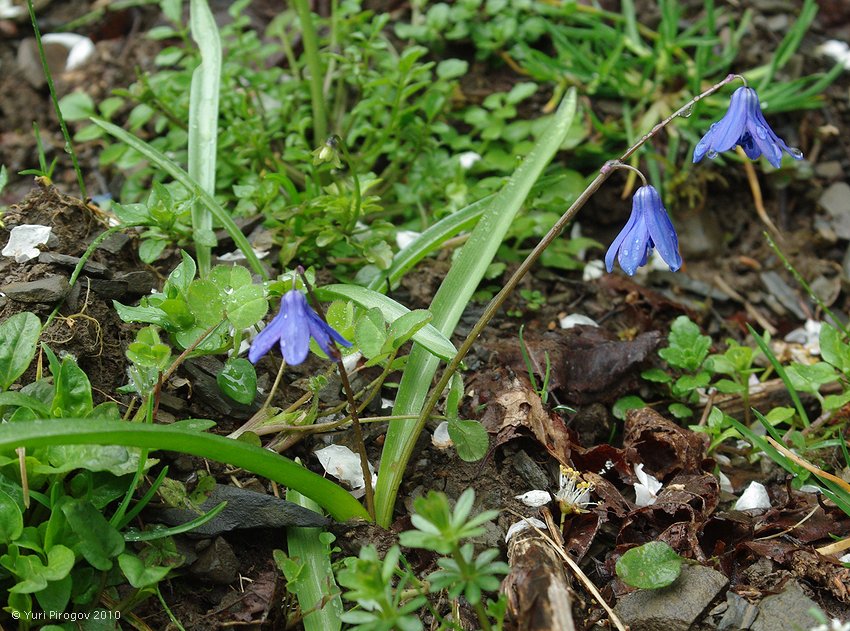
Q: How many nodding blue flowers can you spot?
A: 3